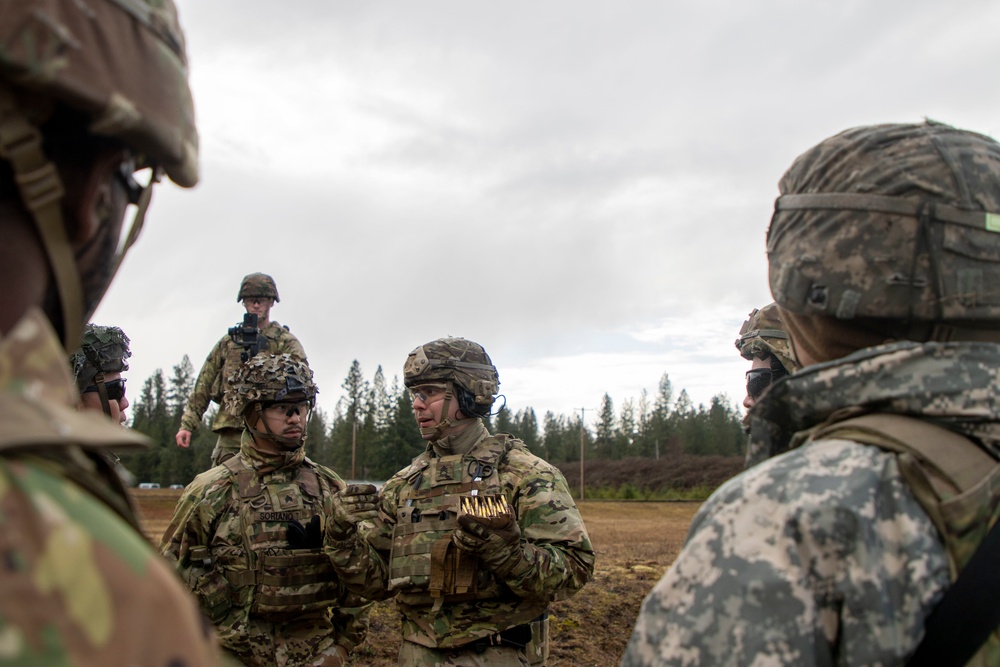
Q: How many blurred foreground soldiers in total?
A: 2